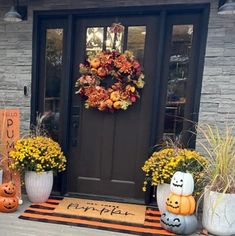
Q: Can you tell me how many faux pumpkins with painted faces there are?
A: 5